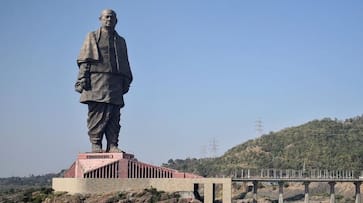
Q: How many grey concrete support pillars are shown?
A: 5